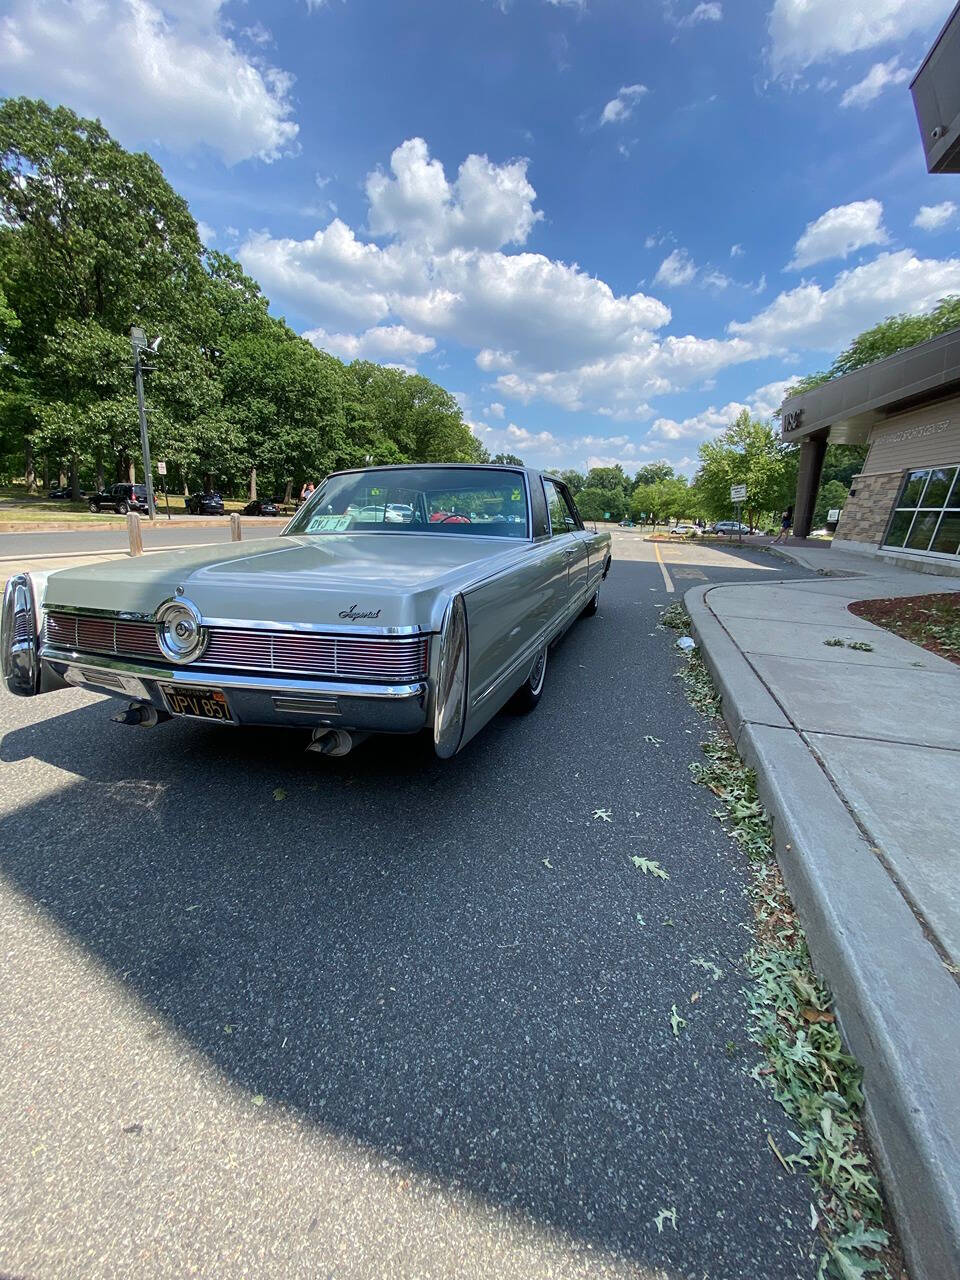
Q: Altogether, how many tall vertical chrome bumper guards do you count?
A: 2